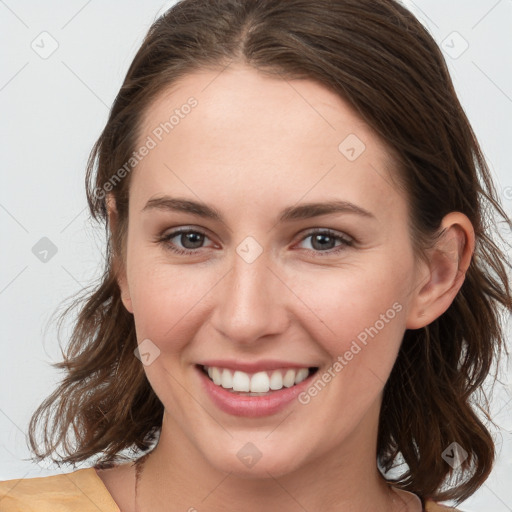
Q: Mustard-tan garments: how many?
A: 1